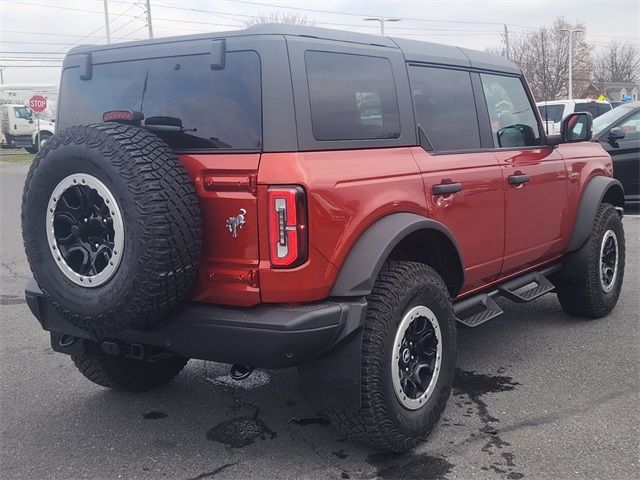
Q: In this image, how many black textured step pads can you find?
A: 2